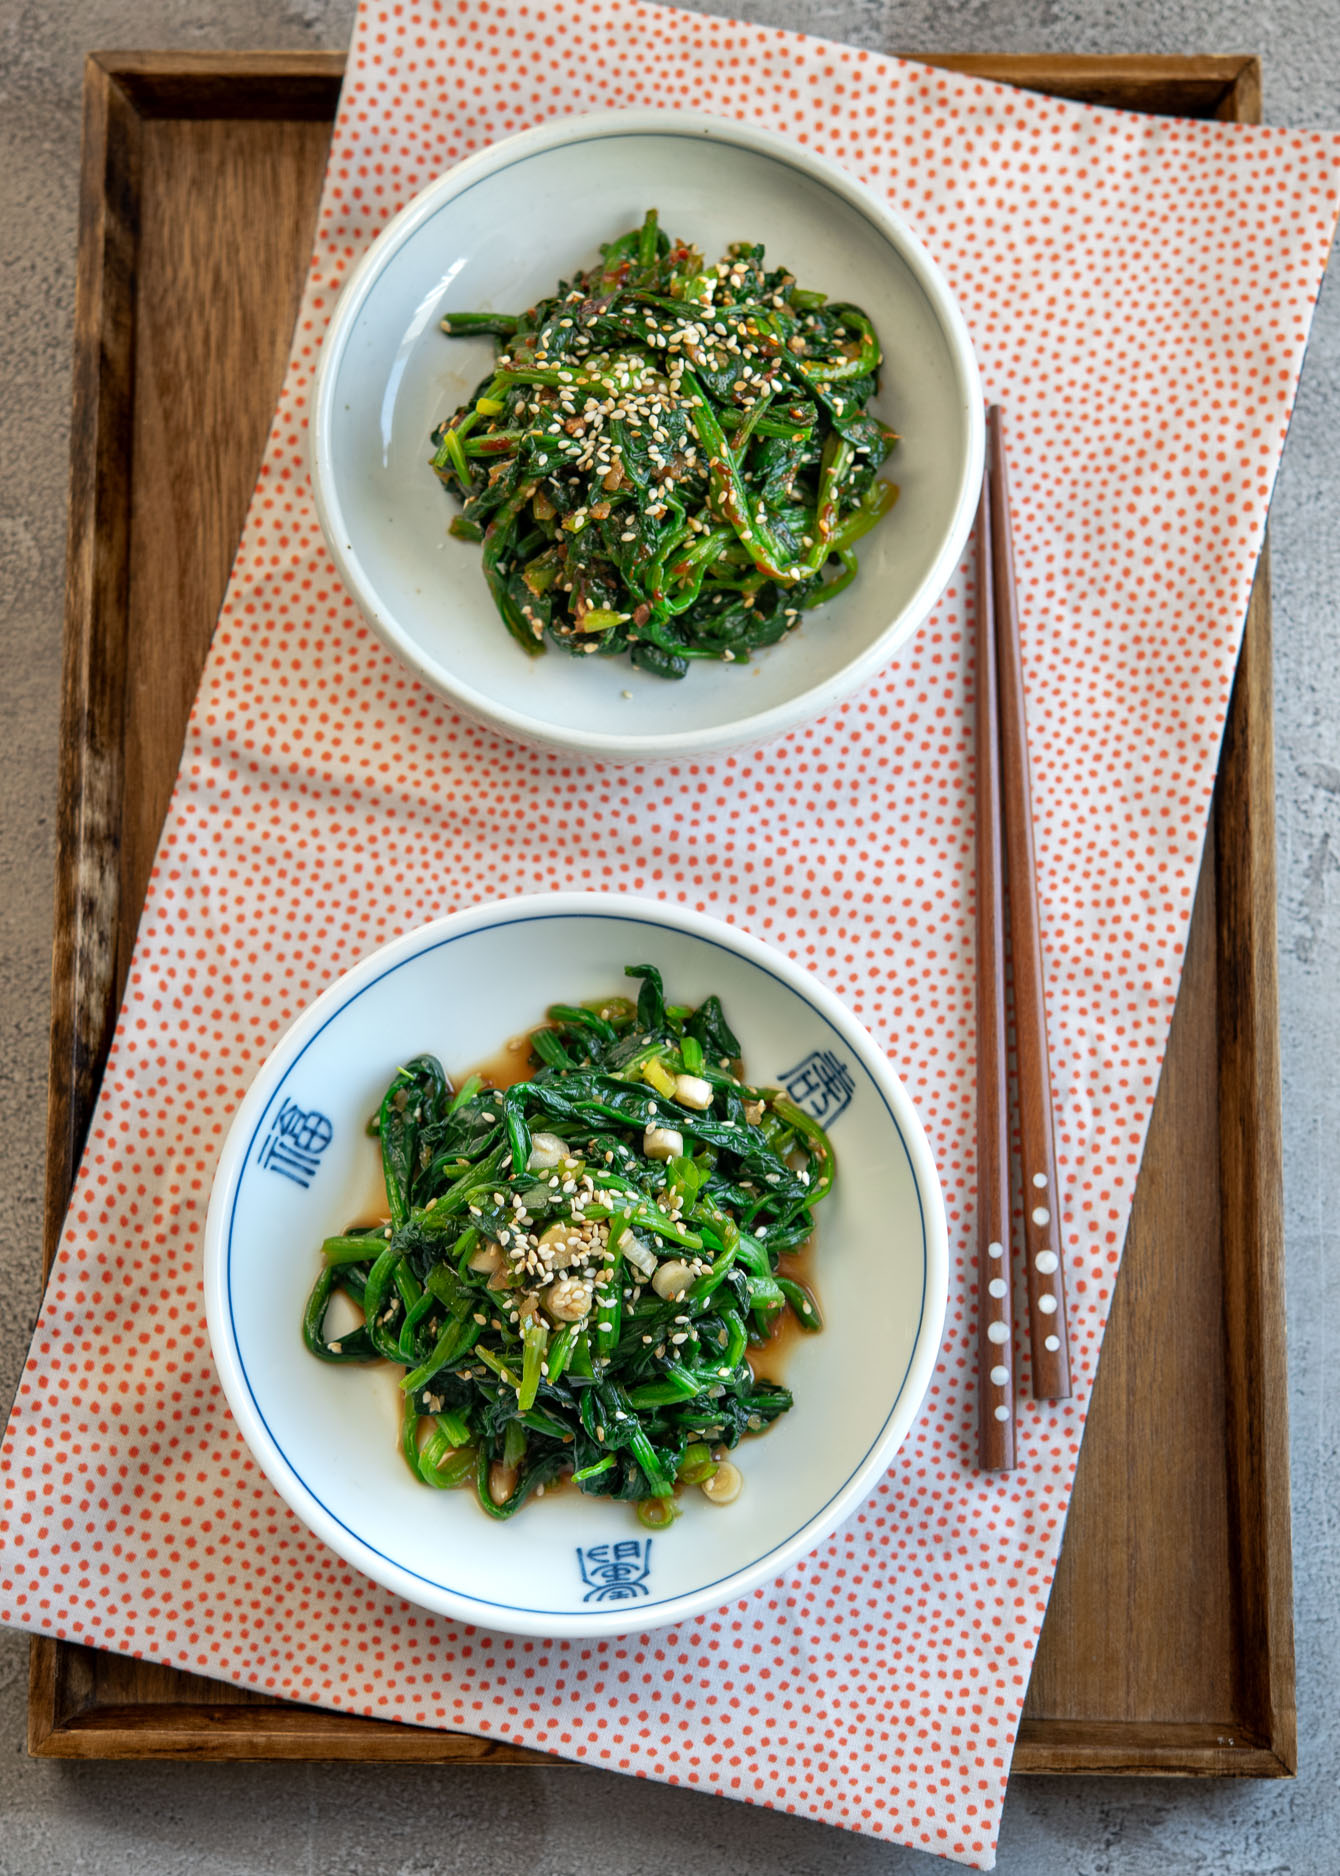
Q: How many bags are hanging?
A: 0